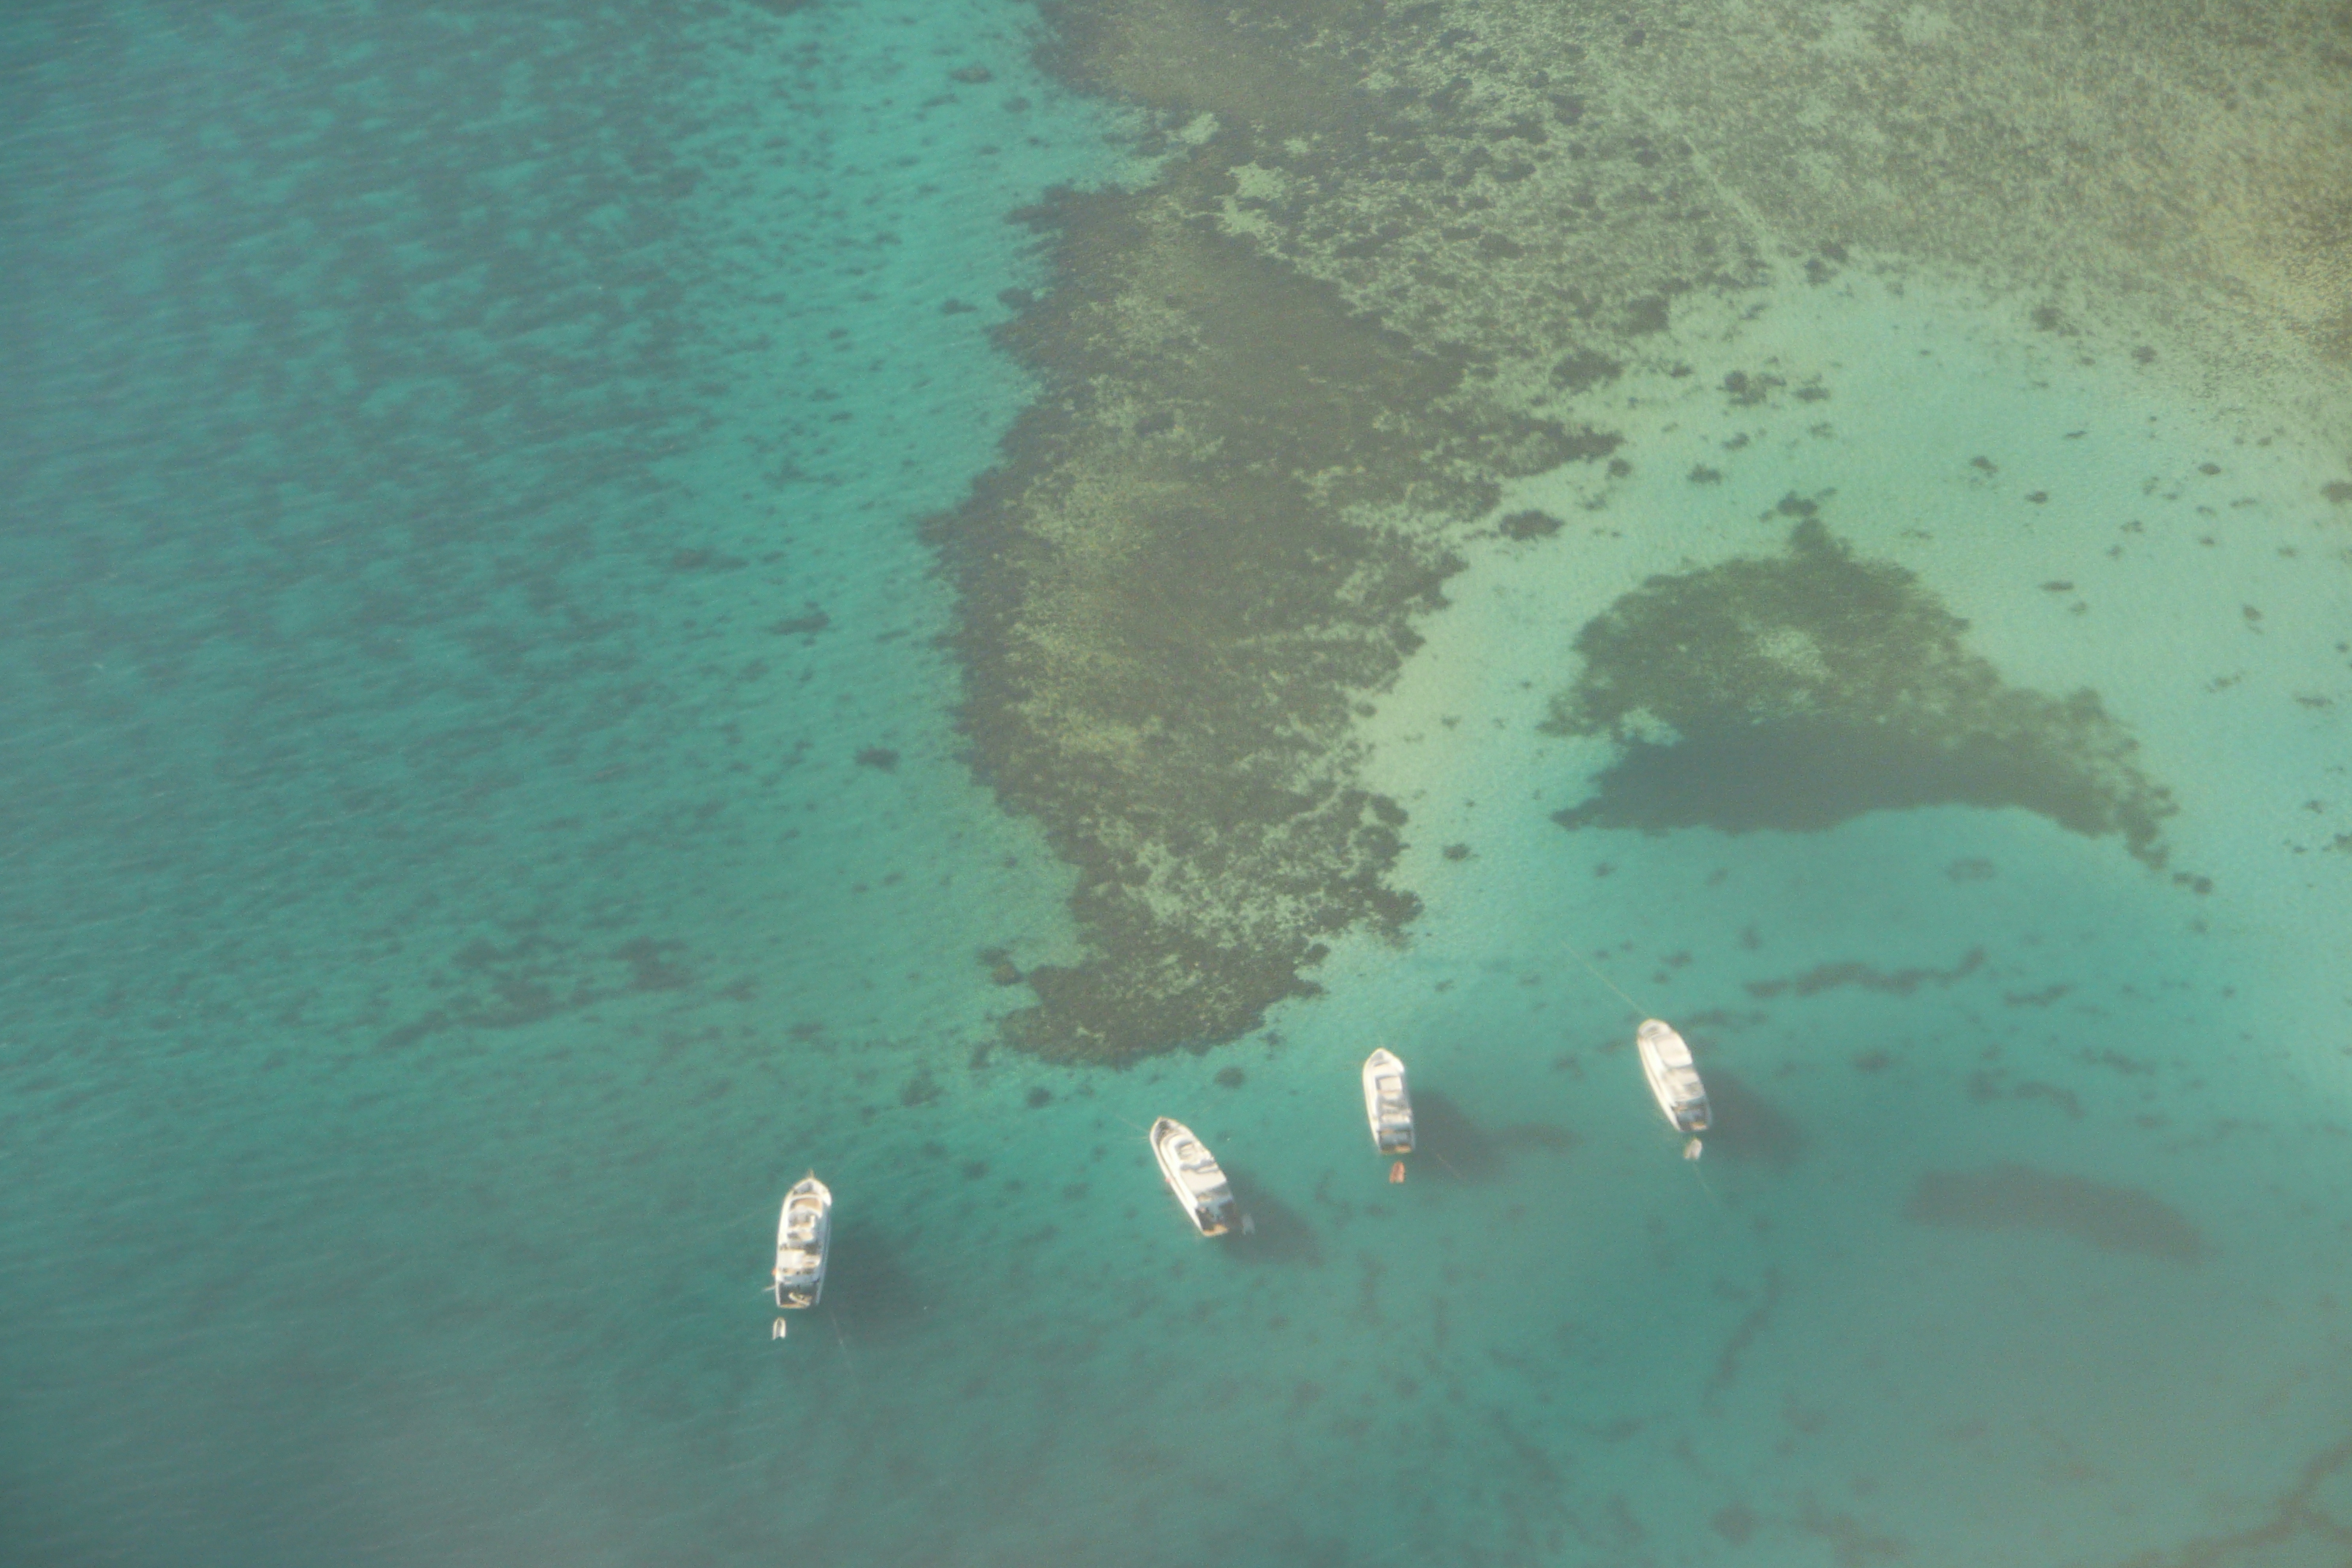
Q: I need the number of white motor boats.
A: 4